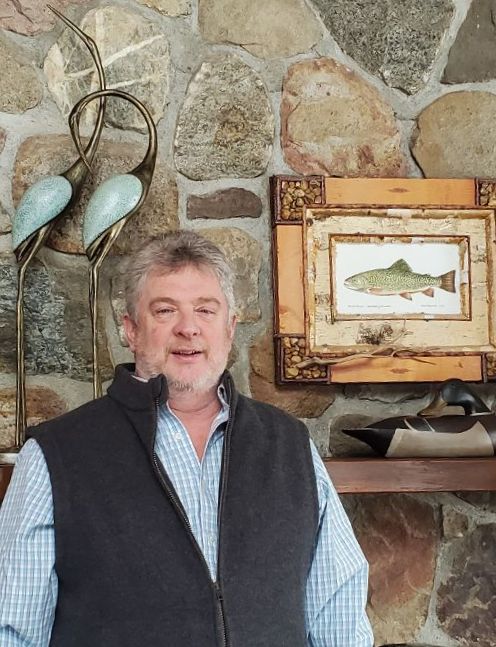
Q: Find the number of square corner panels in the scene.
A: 4